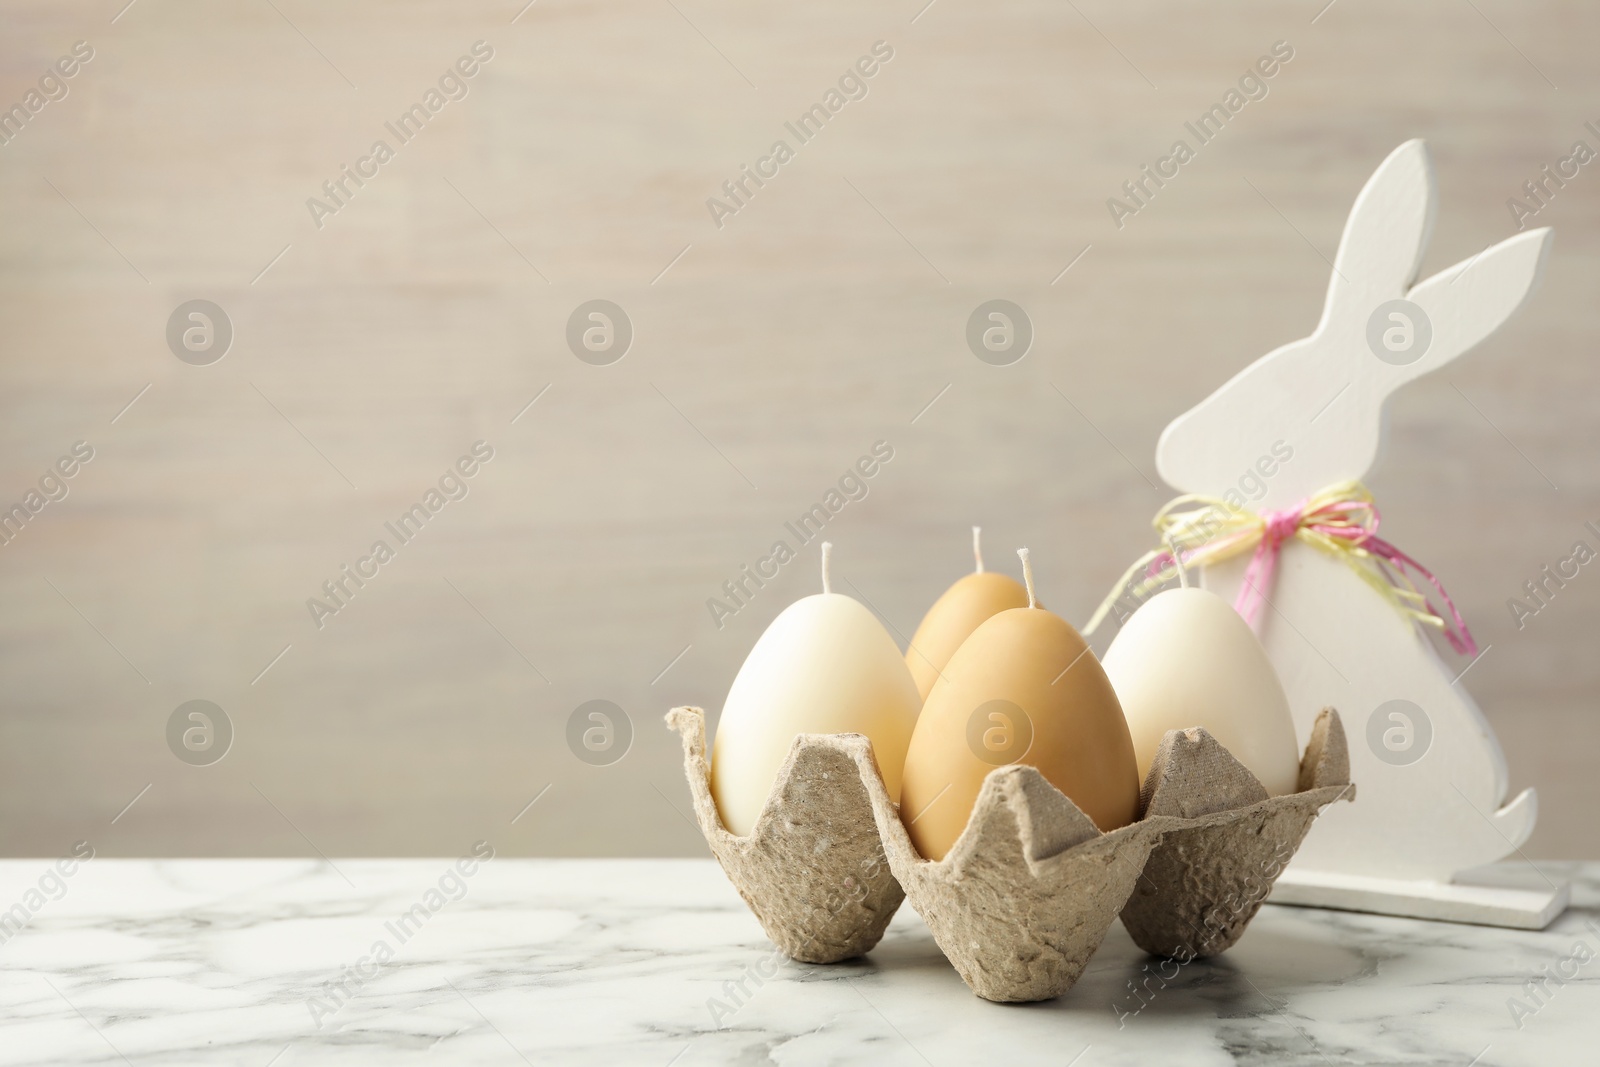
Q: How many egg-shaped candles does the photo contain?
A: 4